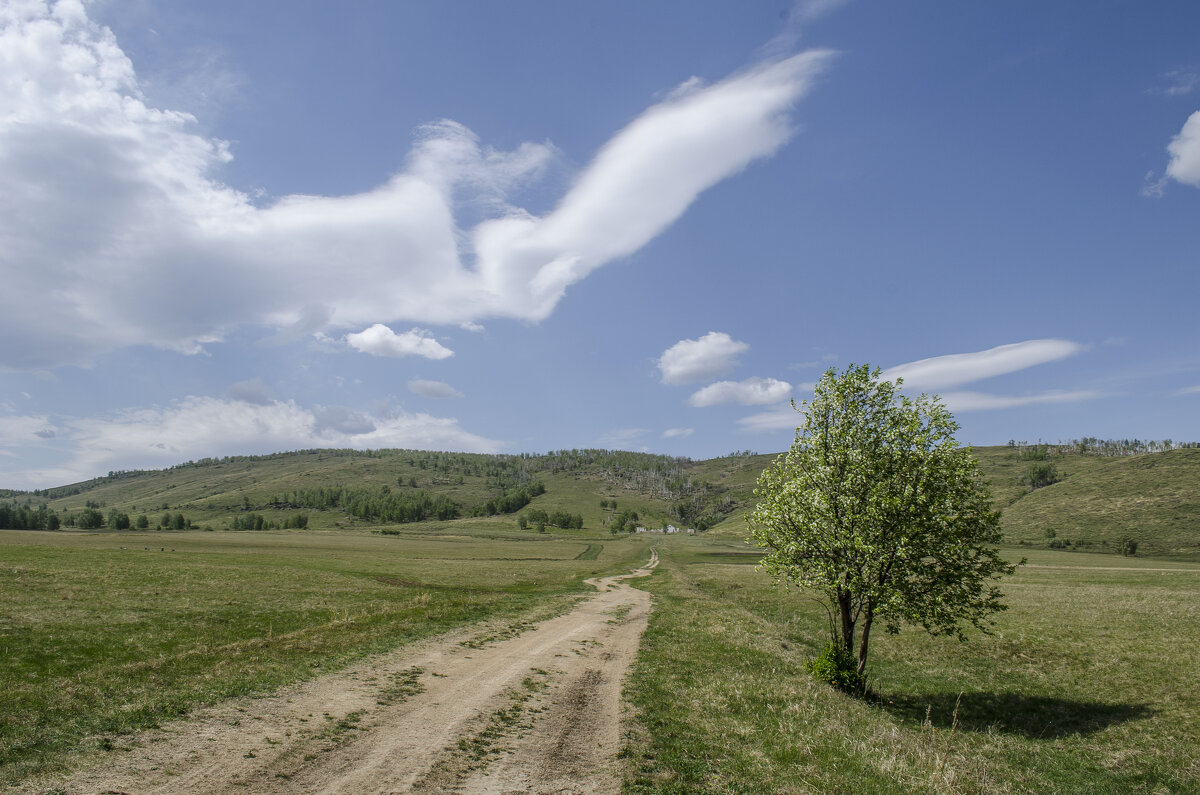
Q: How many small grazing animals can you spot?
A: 4